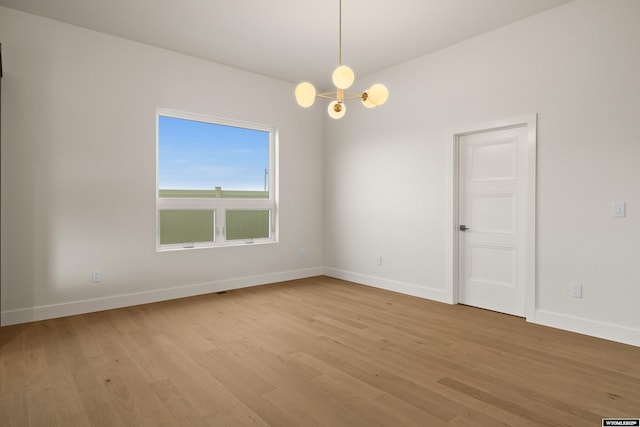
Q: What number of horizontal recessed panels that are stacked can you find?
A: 3